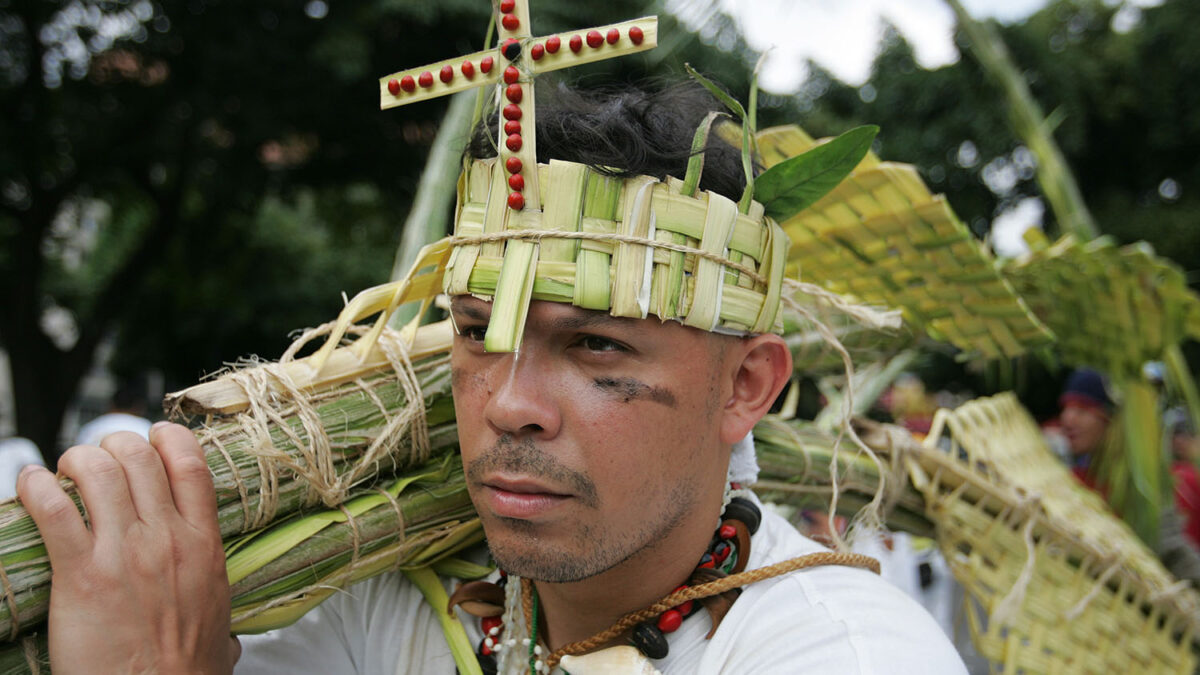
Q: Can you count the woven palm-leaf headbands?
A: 1